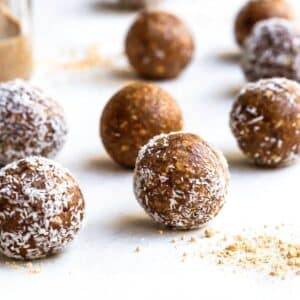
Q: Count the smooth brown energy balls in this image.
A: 3